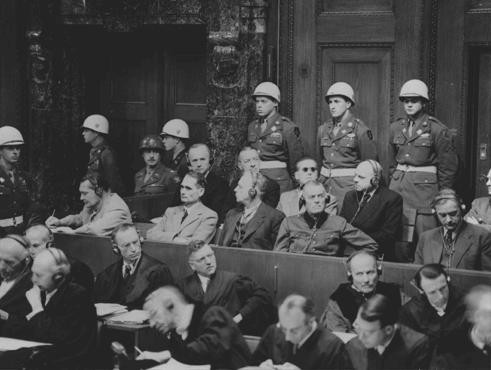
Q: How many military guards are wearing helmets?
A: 7